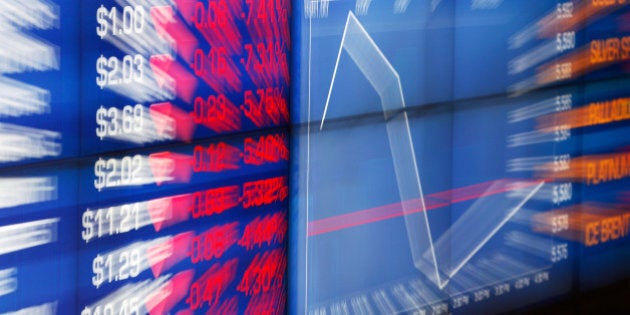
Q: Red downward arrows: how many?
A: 7